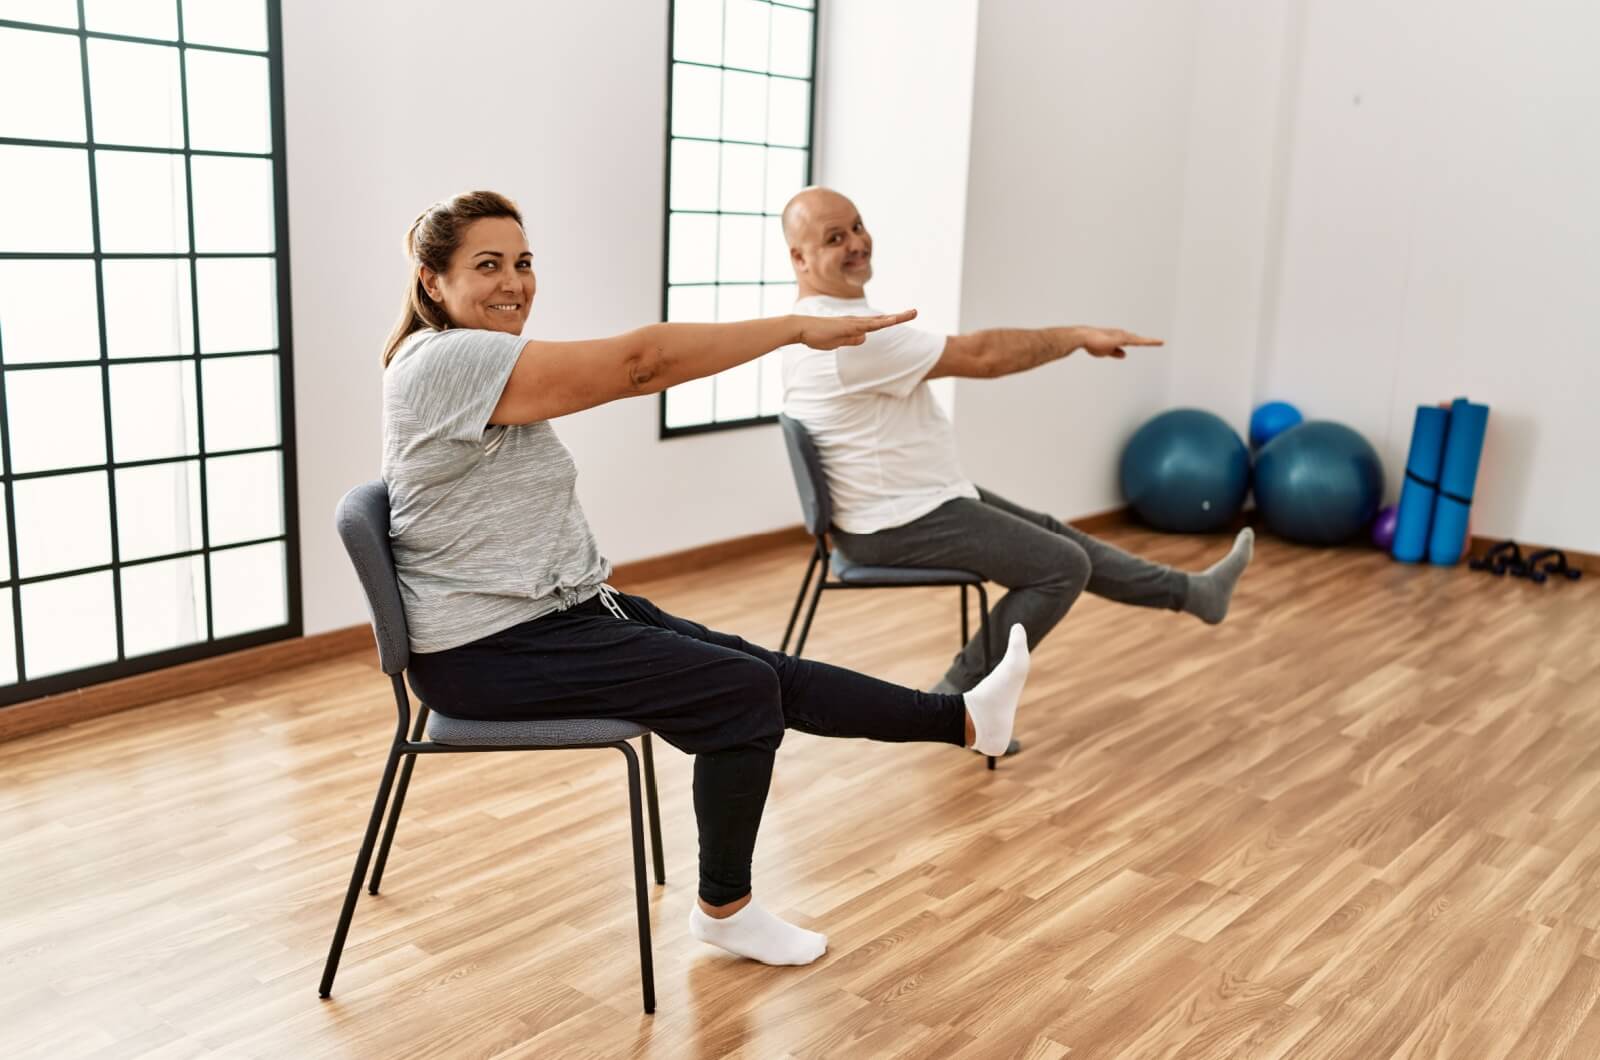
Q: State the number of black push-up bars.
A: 2